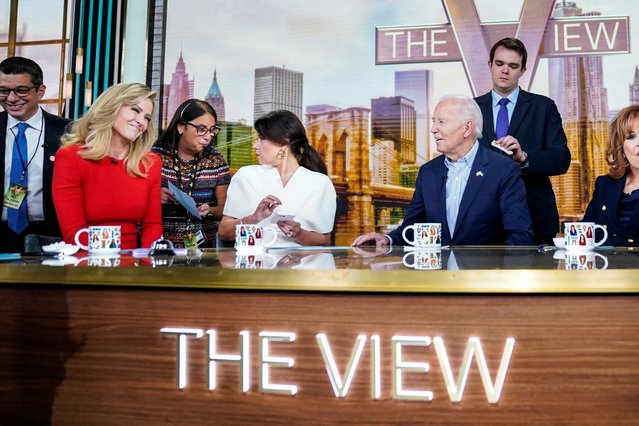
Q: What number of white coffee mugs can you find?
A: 4